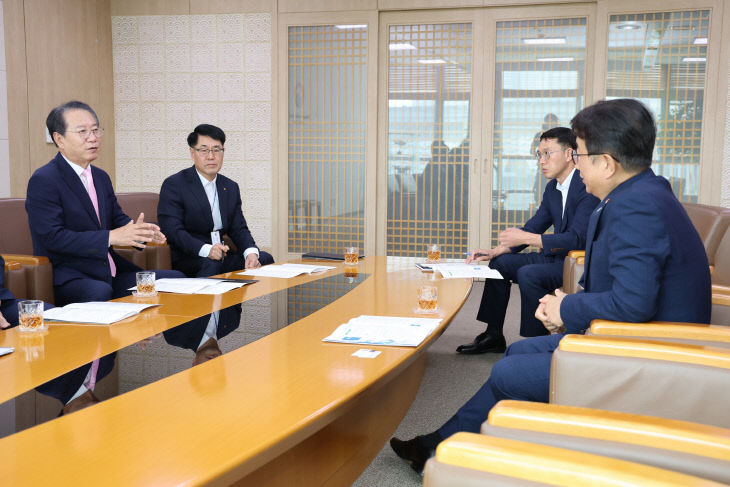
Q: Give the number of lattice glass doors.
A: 4